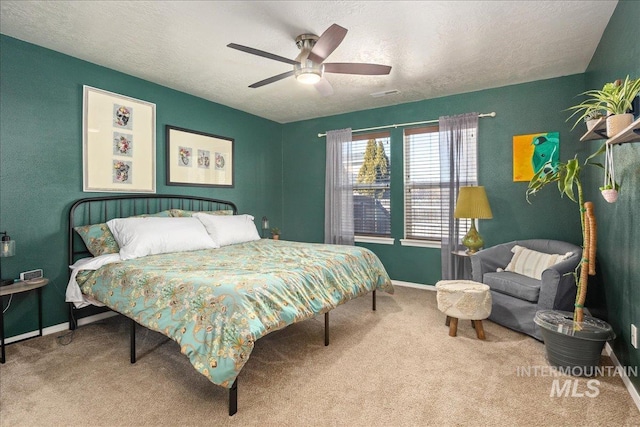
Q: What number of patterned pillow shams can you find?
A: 2